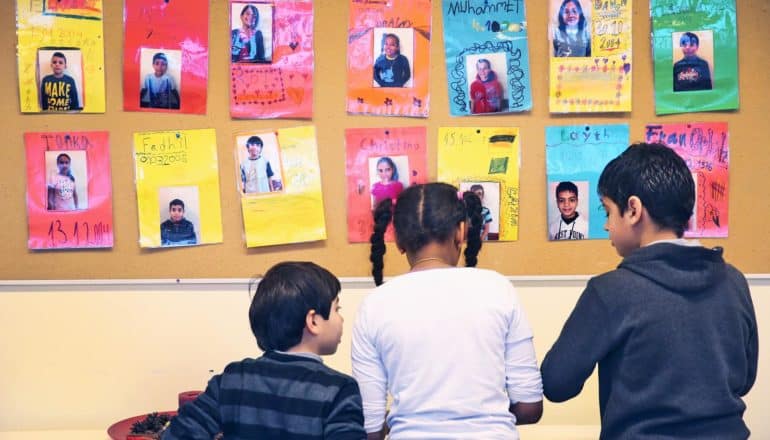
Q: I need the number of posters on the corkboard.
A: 14